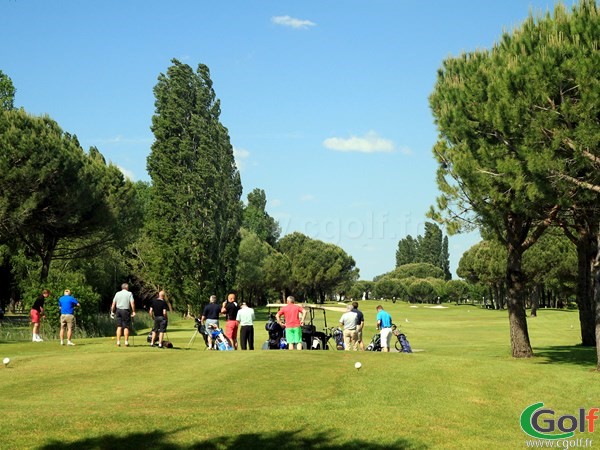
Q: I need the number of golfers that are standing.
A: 11